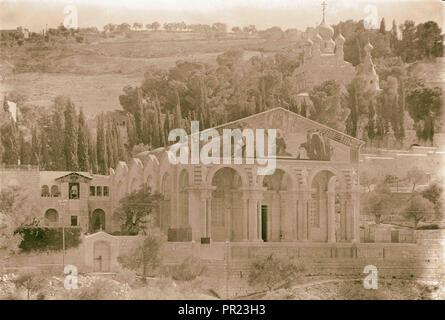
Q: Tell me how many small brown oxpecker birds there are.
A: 0